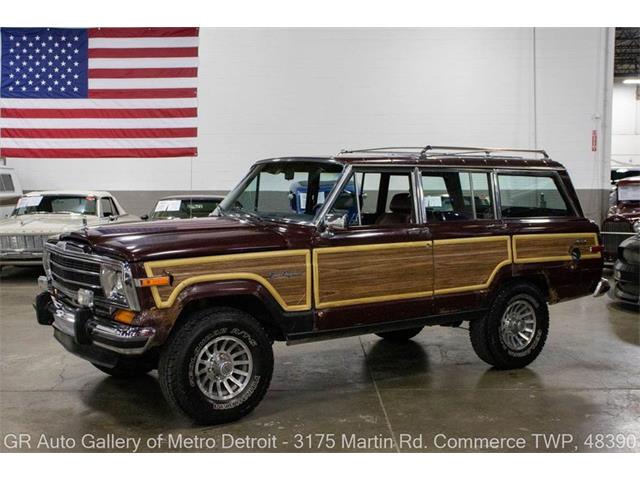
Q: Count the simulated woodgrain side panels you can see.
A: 4